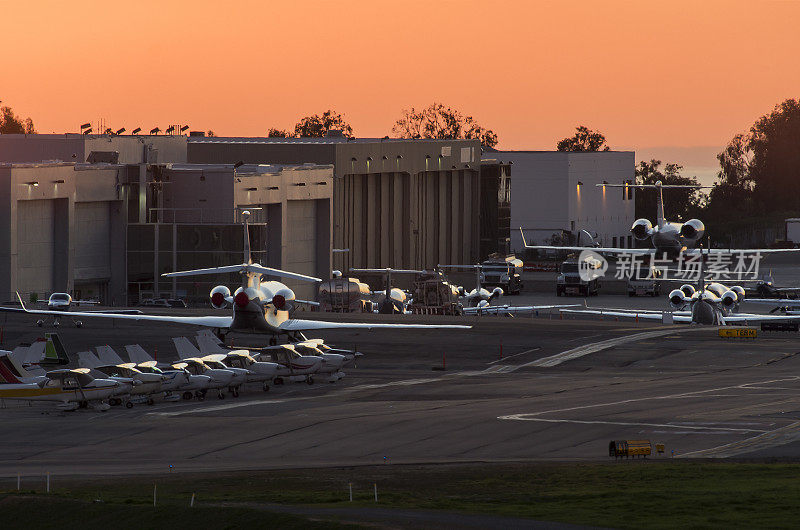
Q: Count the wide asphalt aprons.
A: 1